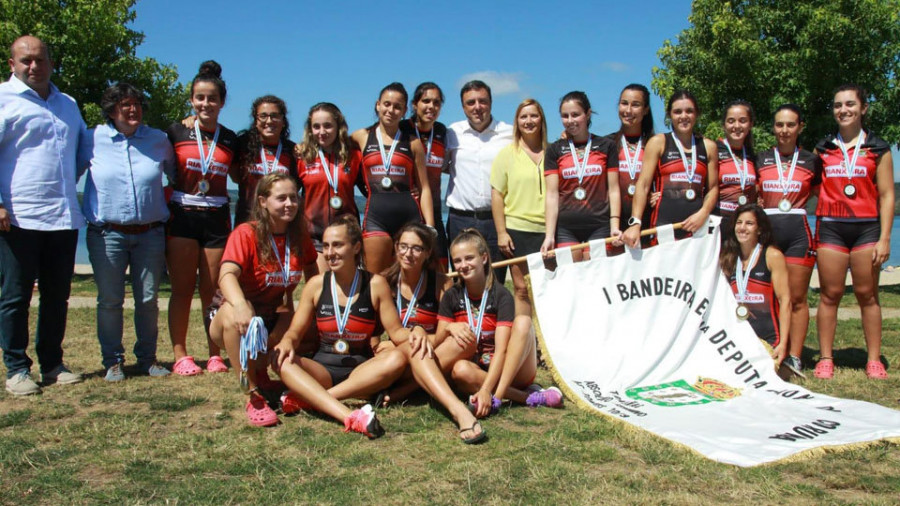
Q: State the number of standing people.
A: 15